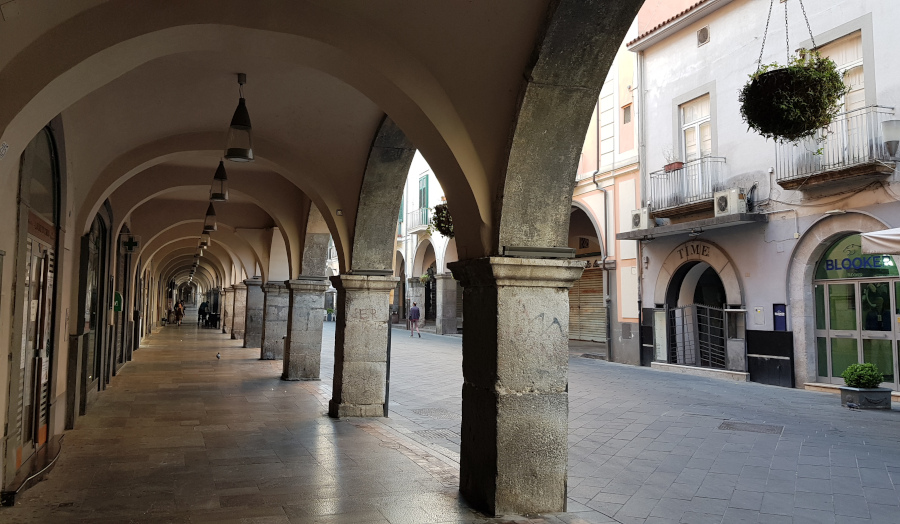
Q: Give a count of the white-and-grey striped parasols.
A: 0